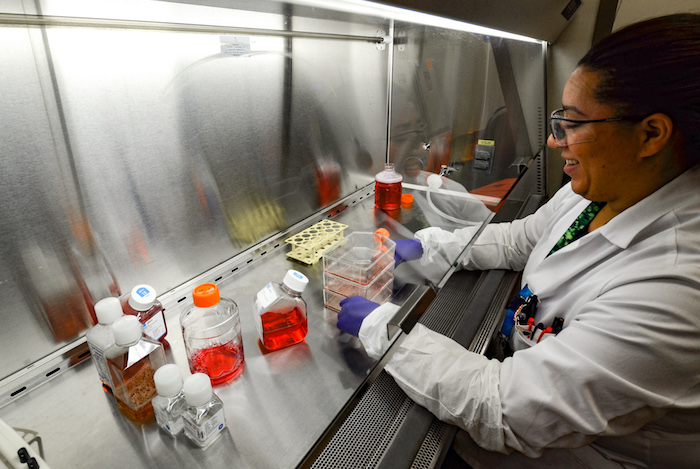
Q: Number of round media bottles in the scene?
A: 2